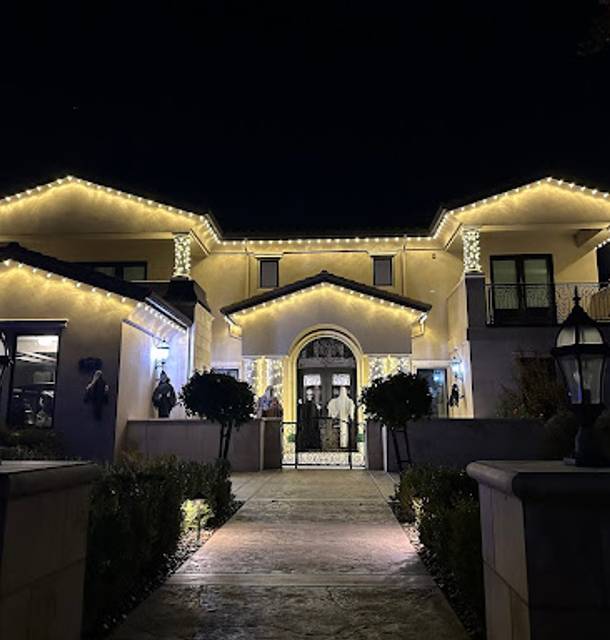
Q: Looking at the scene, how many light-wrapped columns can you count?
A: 6